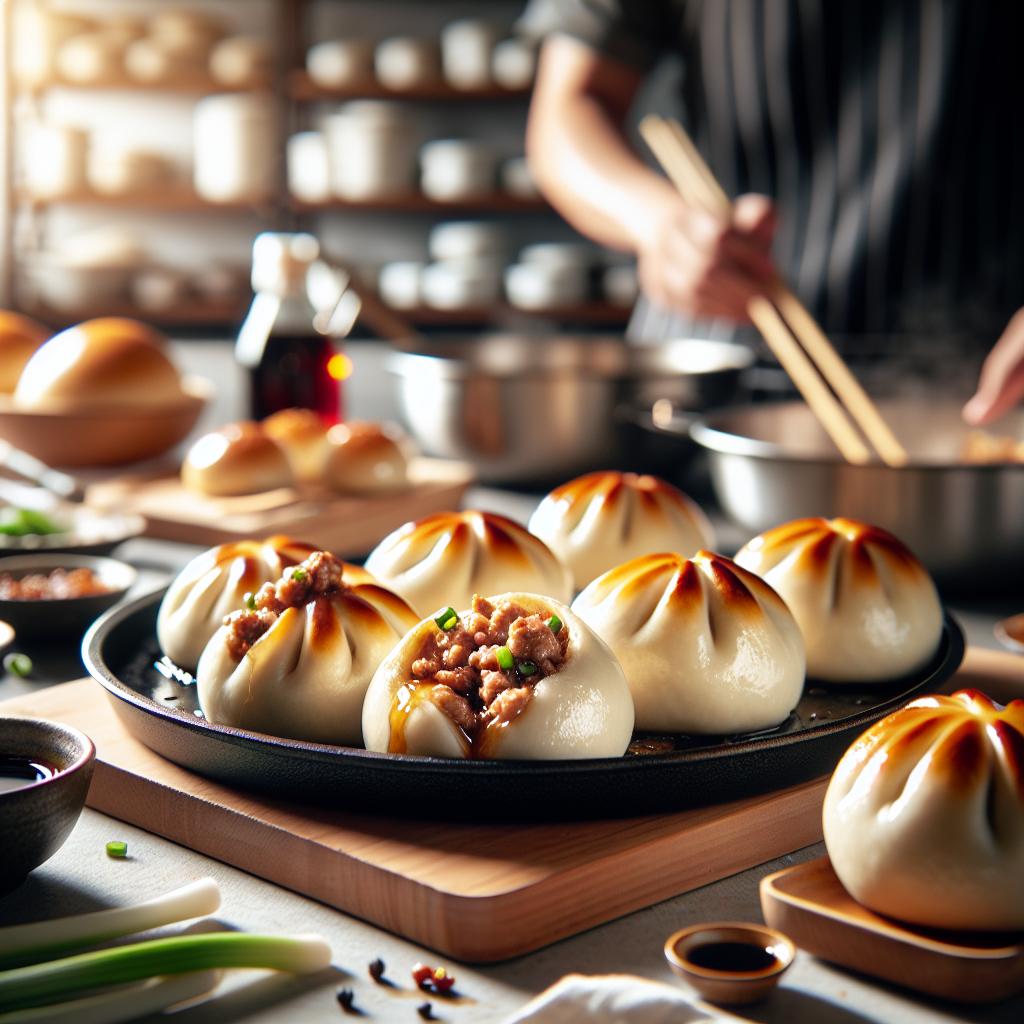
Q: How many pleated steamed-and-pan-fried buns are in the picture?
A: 8